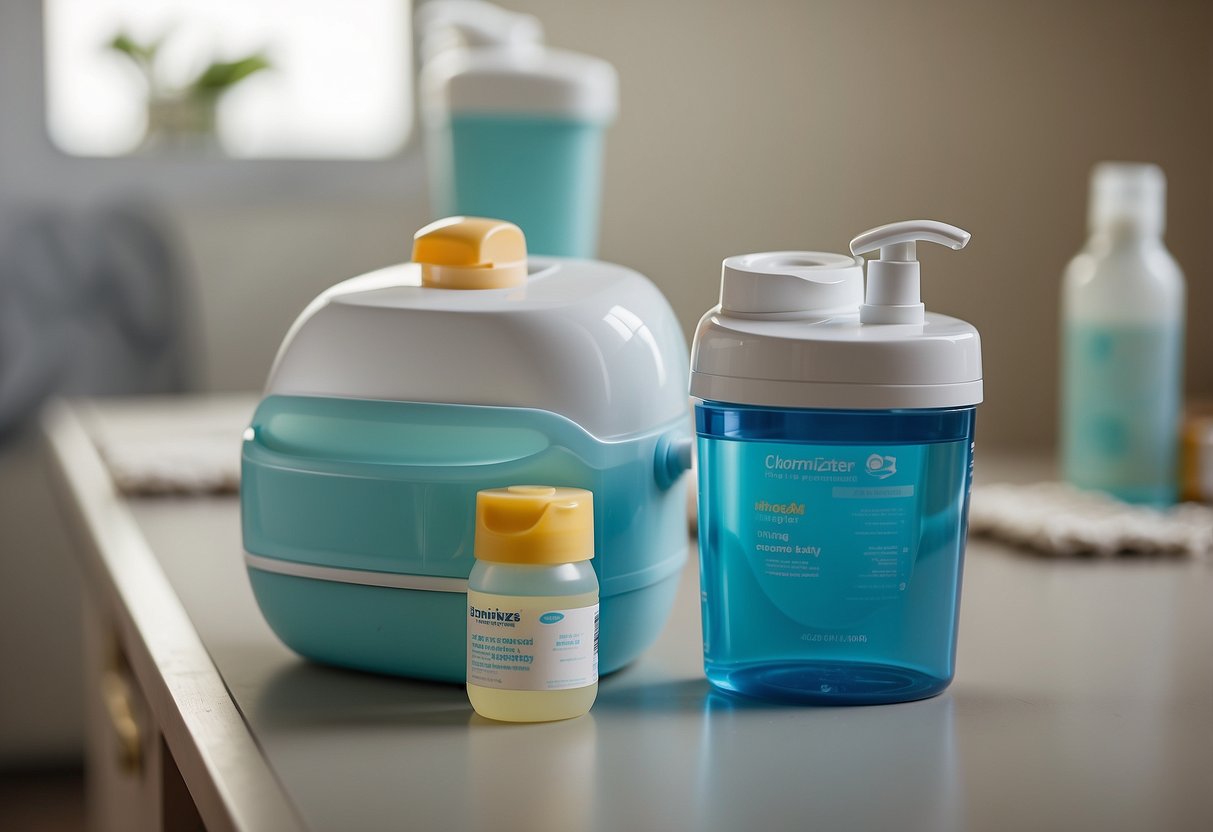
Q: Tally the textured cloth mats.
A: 2